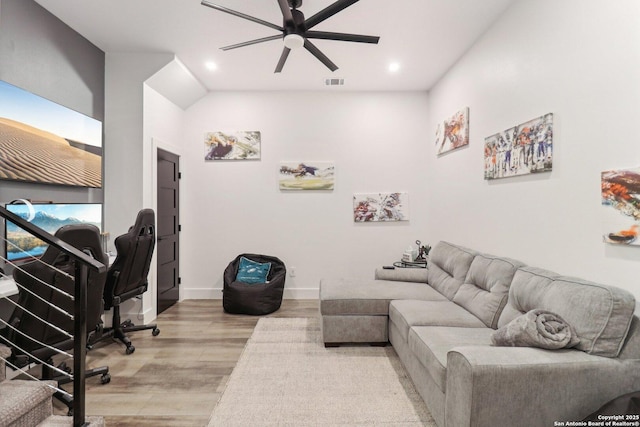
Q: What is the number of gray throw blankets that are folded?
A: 1